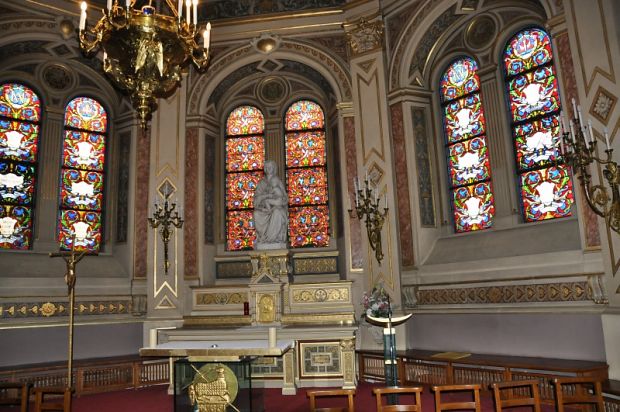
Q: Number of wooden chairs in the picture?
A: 7